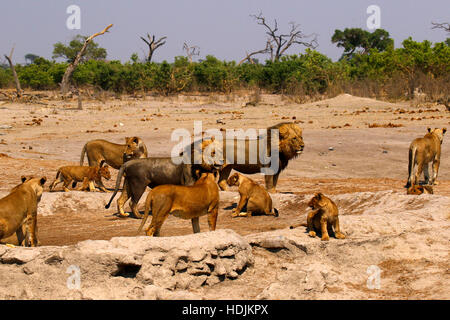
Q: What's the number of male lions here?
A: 2